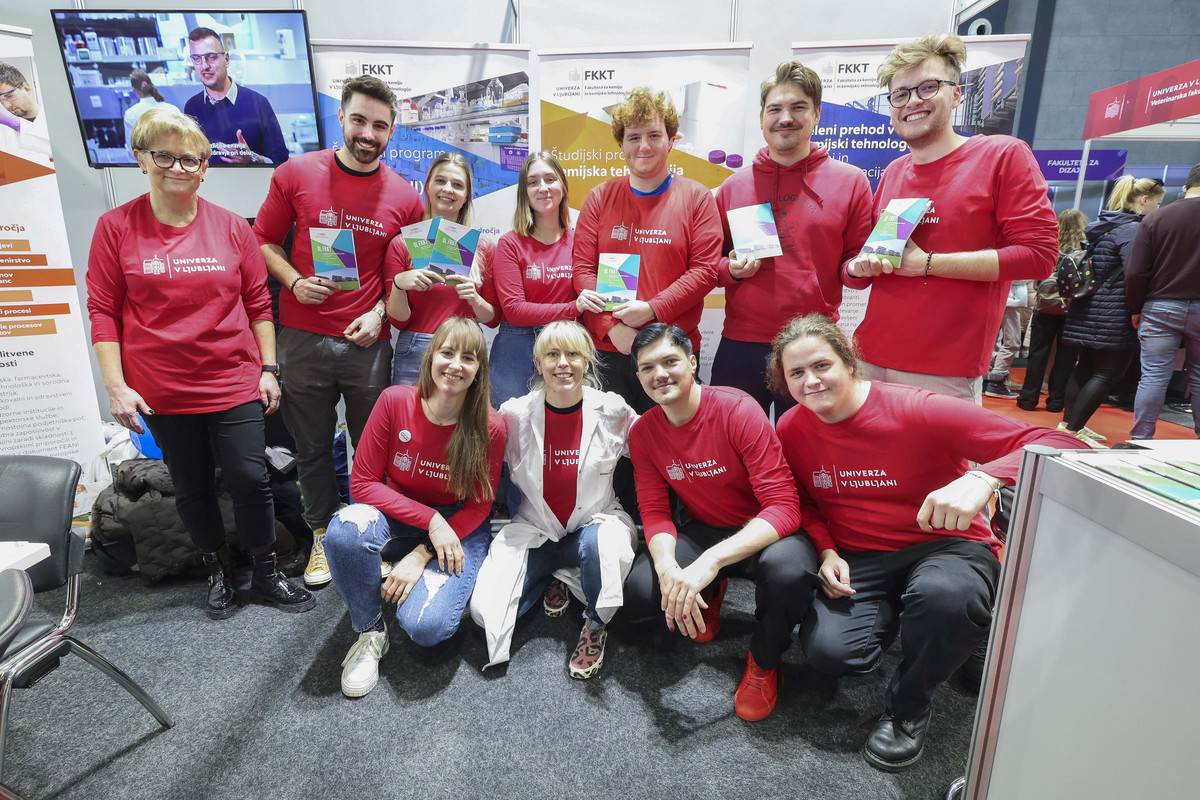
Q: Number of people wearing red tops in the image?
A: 11